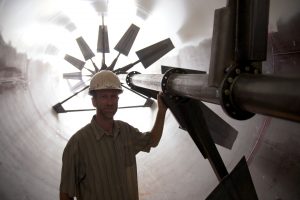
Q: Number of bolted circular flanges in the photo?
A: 3